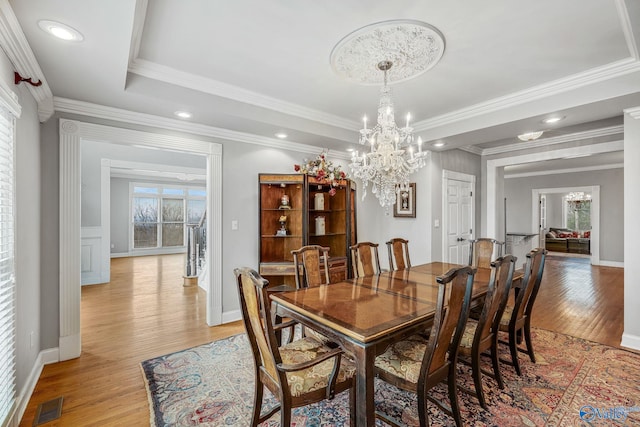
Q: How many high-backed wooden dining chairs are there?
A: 8